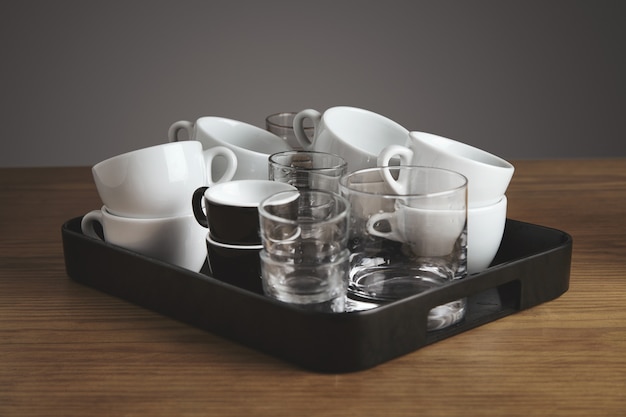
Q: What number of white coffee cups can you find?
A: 6